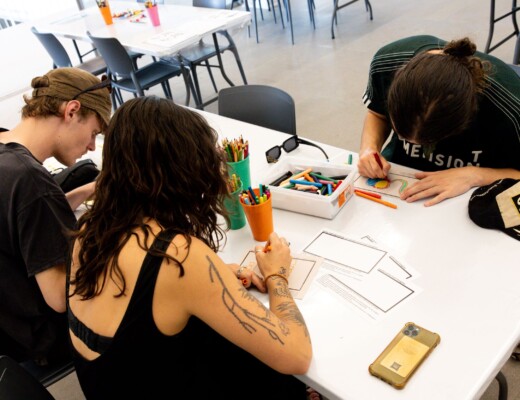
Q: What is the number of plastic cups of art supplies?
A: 5